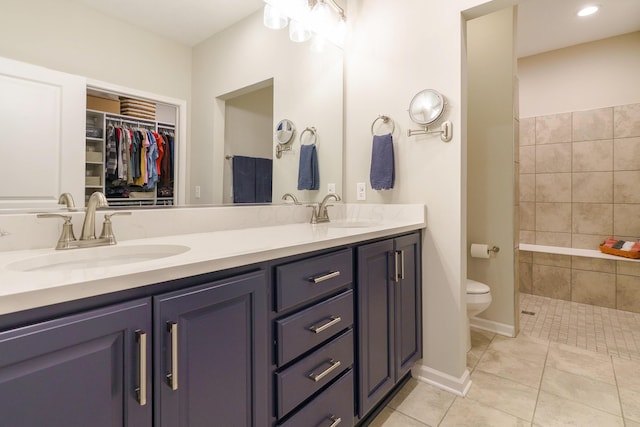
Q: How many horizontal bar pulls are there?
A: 4